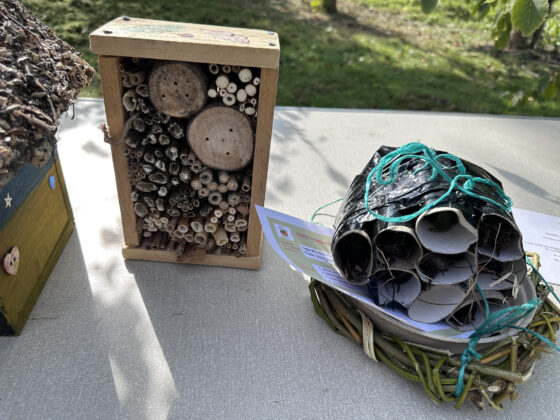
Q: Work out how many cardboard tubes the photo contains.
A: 9